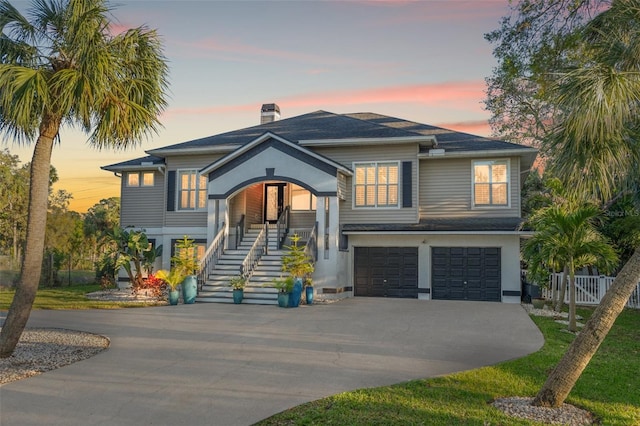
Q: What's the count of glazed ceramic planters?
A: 6